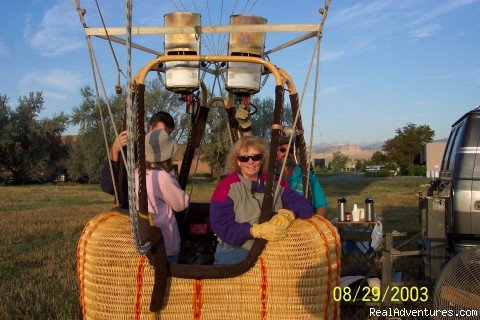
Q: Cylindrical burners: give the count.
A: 2